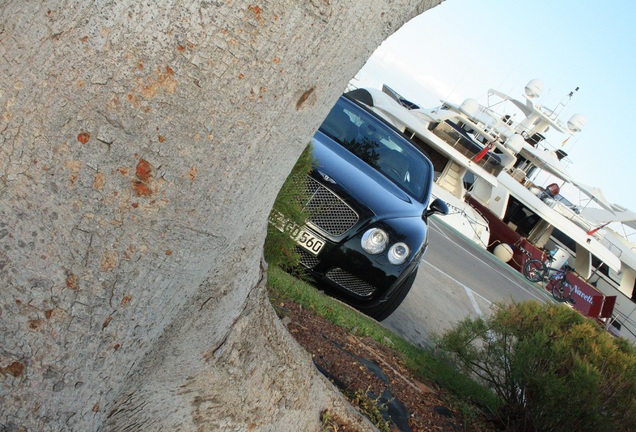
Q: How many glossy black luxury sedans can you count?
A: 1